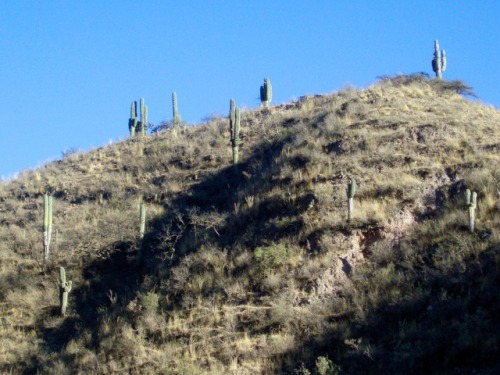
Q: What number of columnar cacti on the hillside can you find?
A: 11